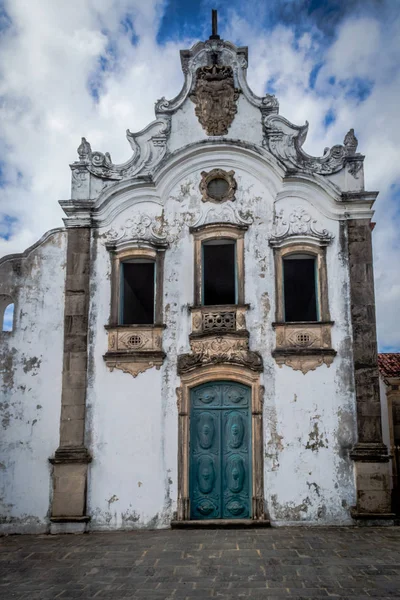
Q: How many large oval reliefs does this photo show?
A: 4